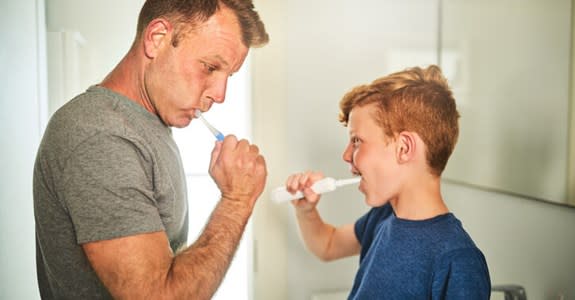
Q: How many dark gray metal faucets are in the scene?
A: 1